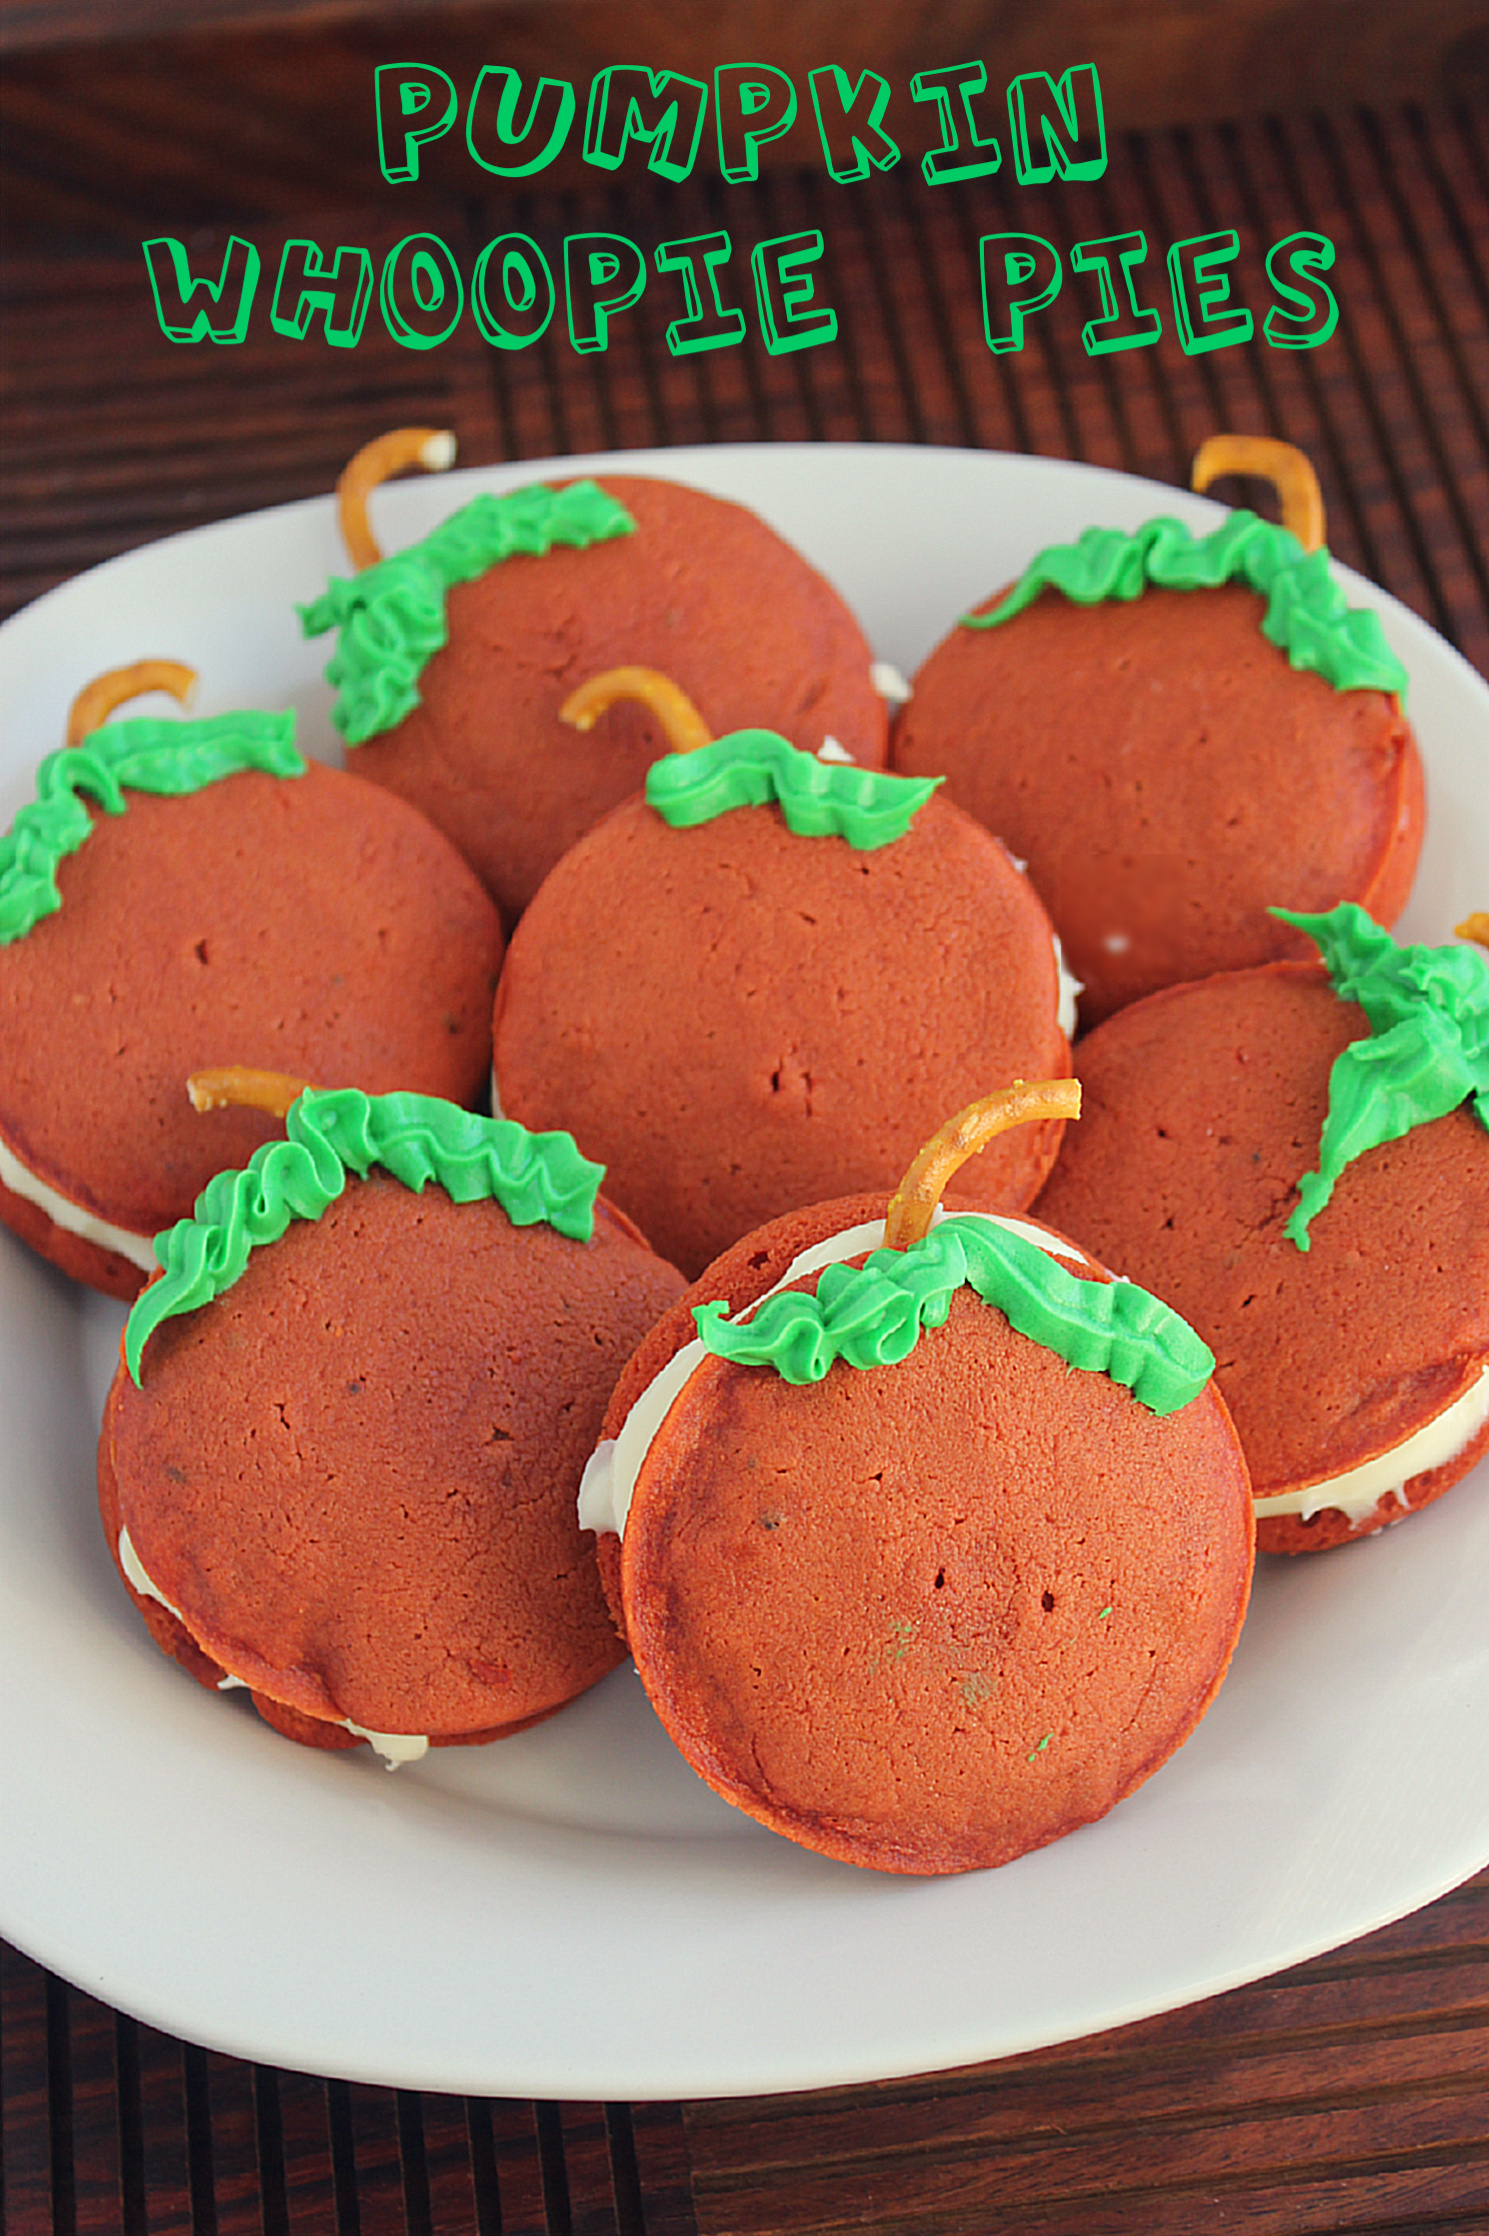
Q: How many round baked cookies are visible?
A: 7